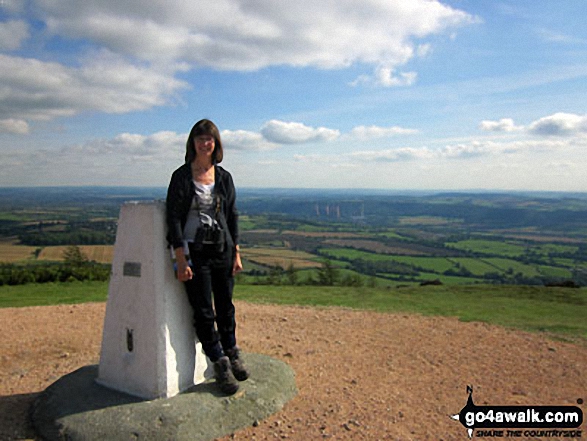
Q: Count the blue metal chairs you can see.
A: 0